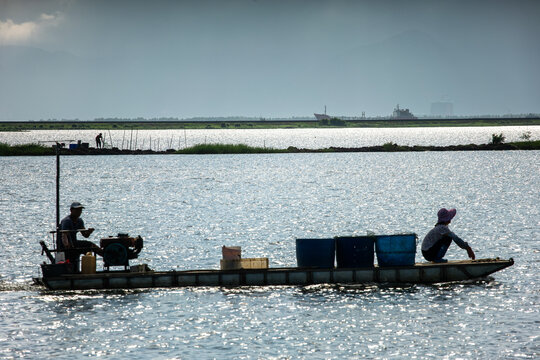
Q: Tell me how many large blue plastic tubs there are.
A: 3